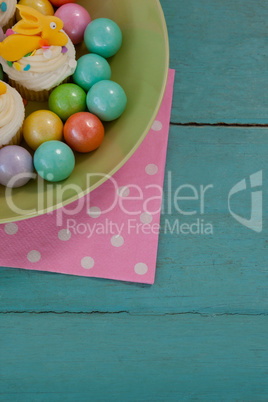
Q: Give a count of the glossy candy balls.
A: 11